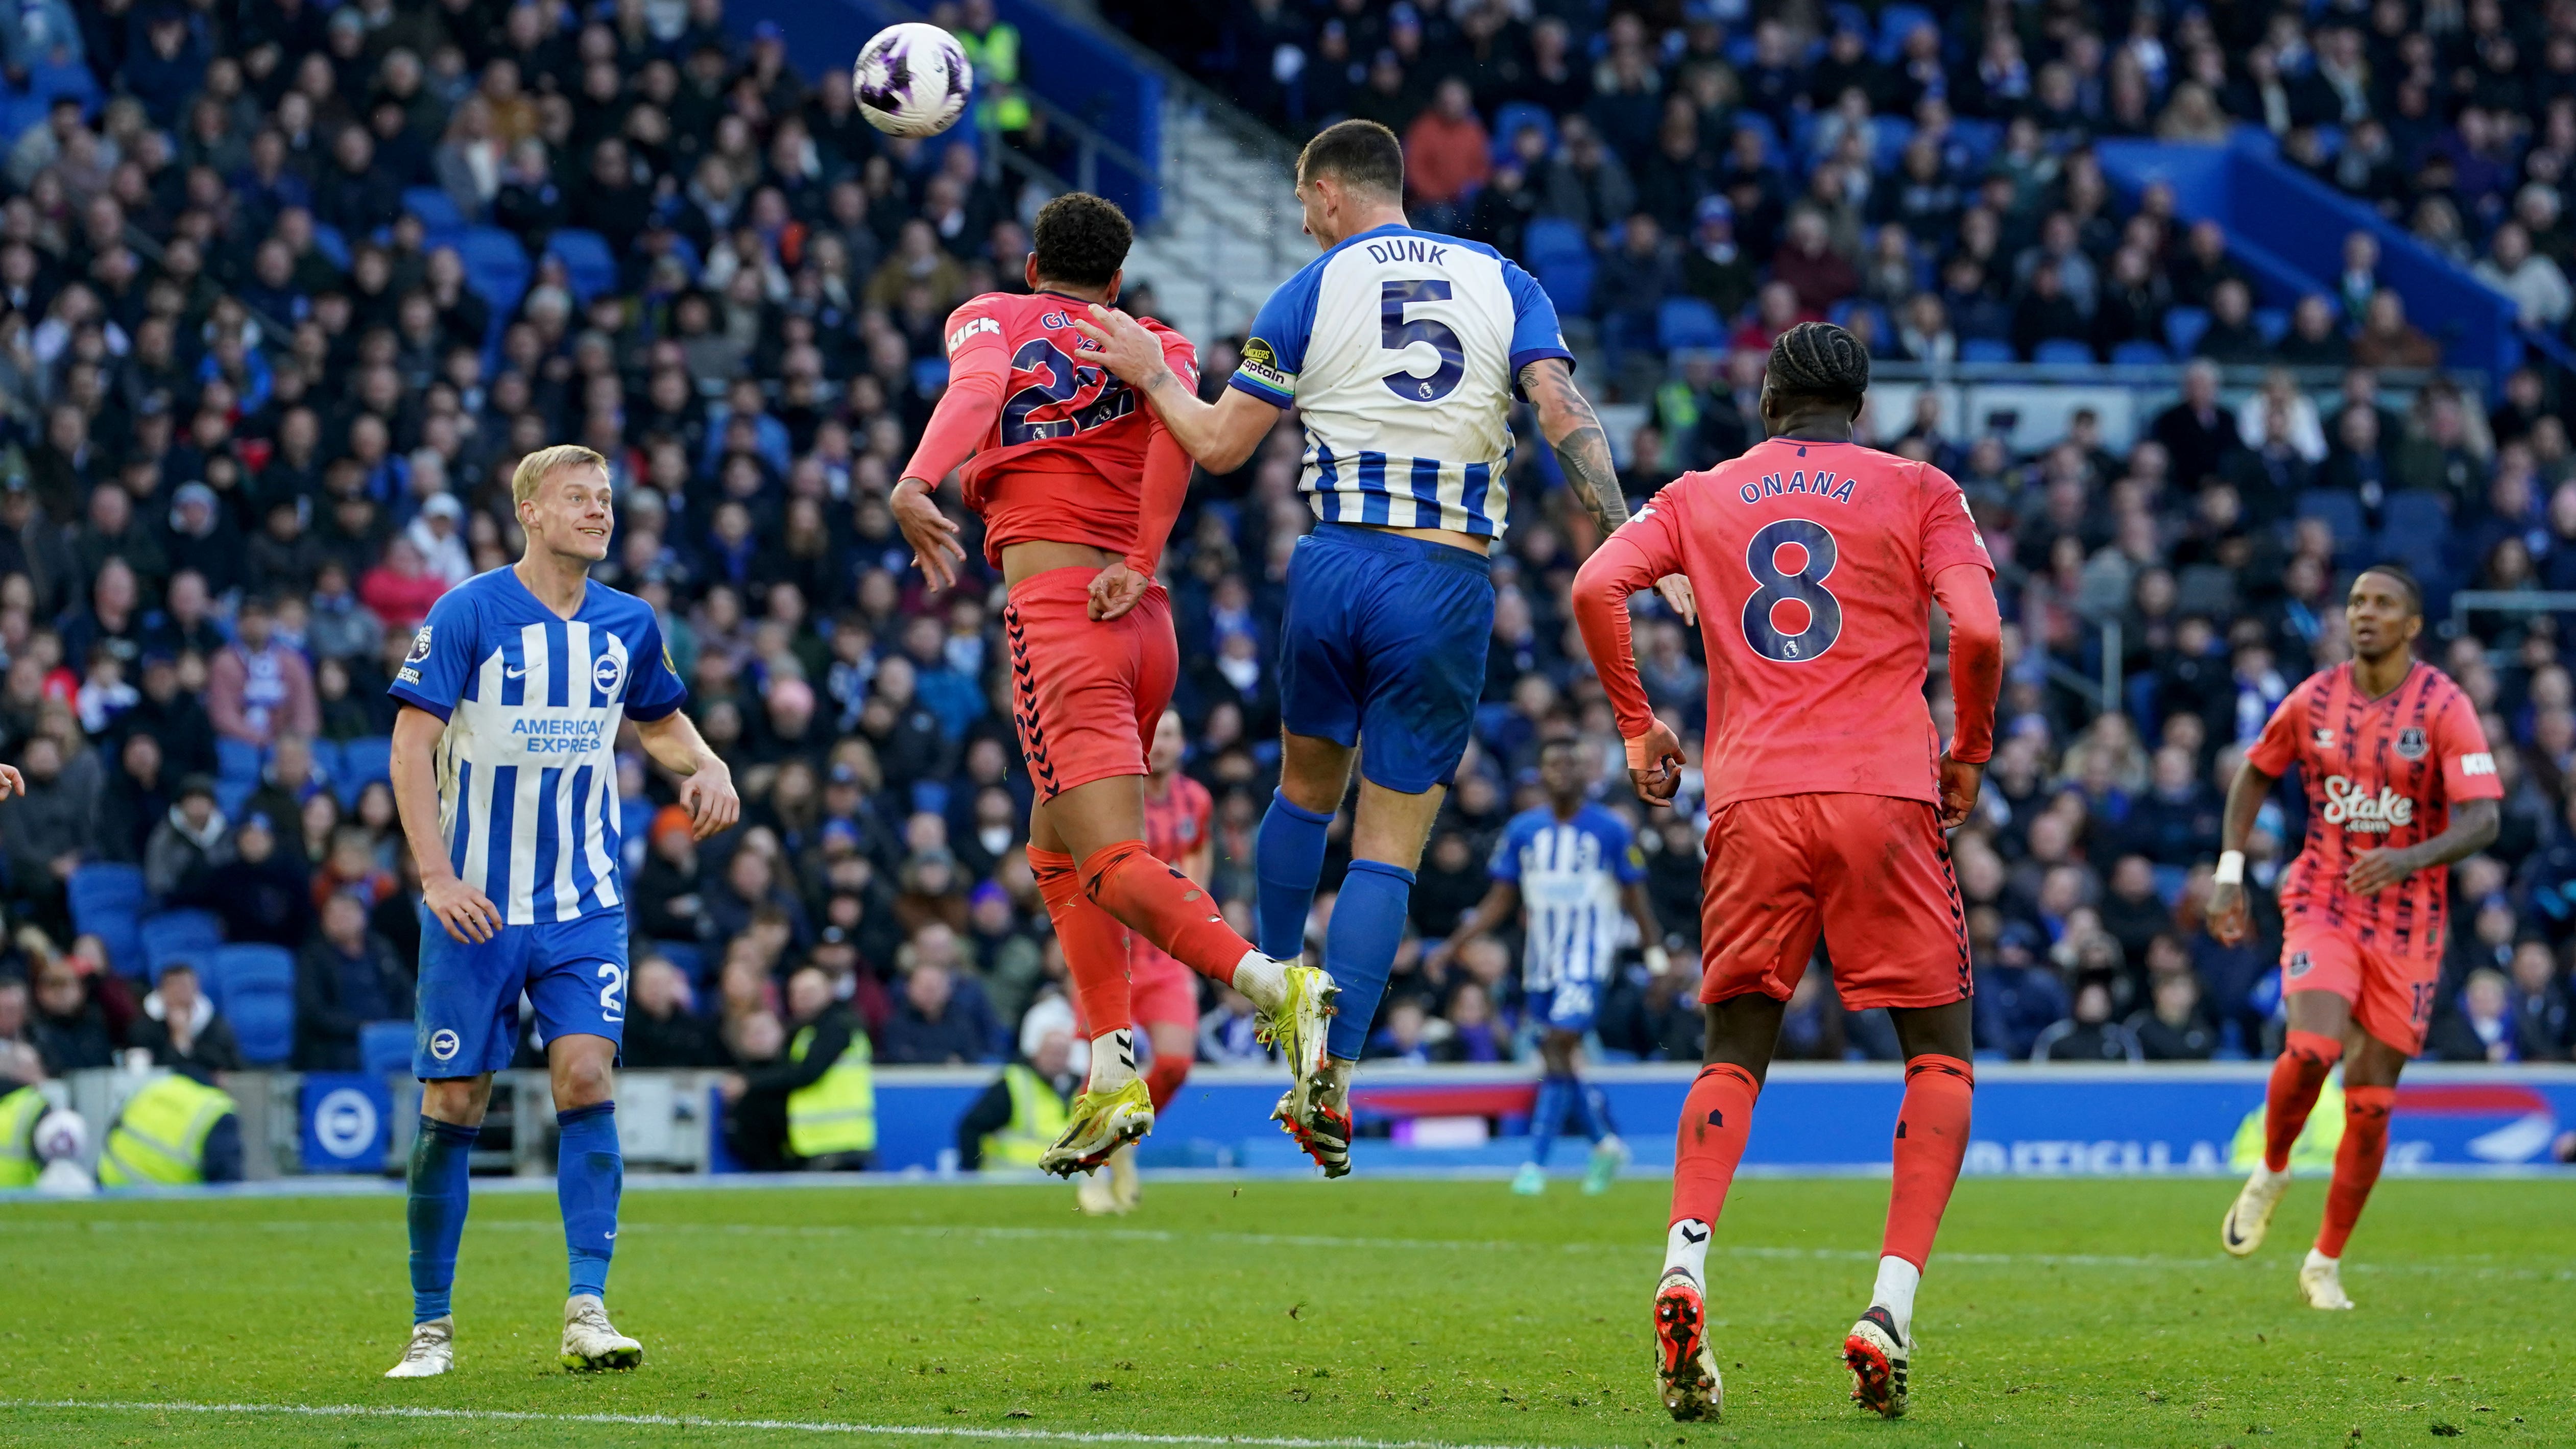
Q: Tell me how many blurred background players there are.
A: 2